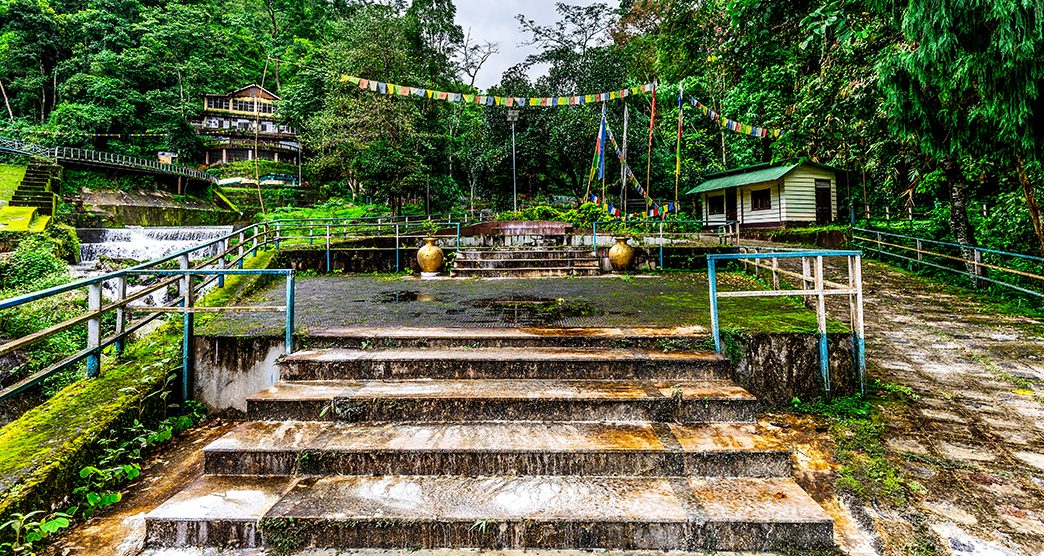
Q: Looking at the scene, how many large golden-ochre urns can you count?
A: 2